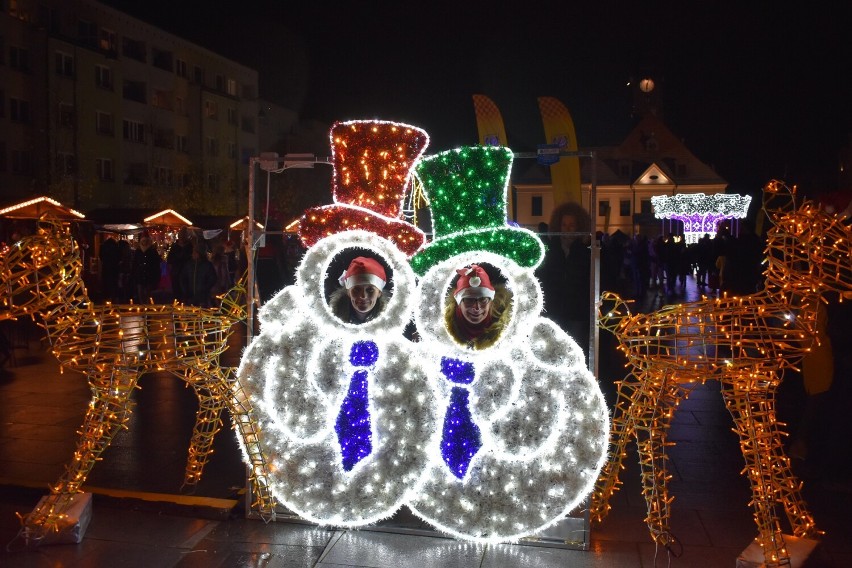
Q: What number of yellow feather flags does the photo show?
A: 2